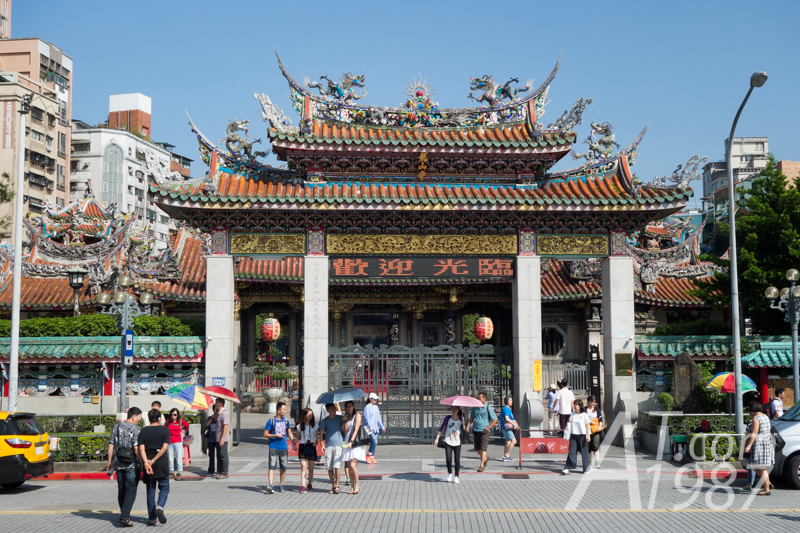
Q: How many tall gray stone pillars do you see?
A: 4